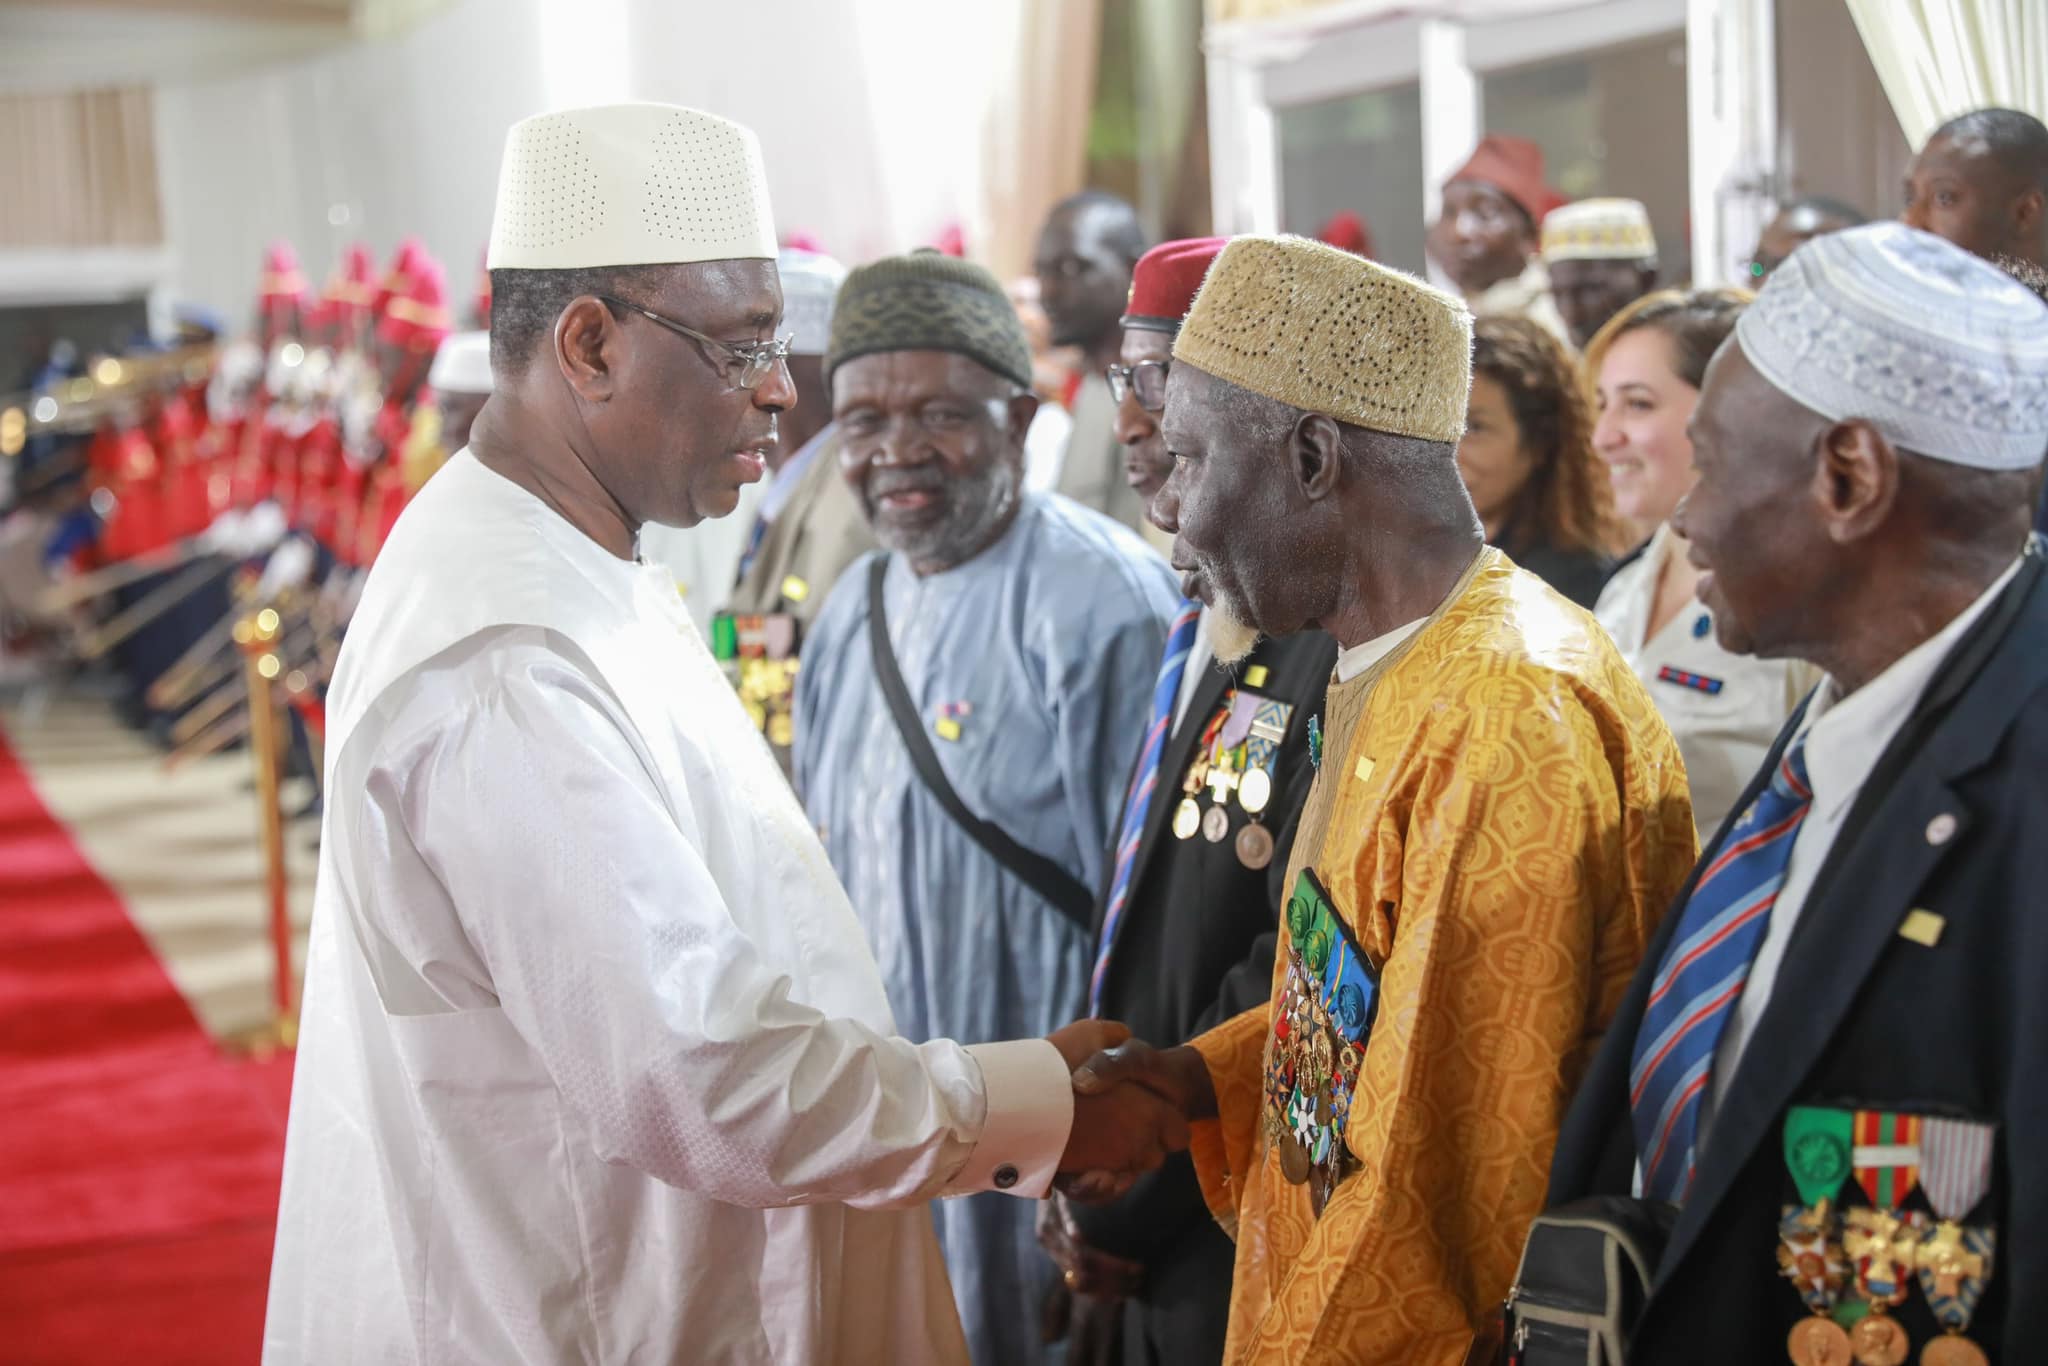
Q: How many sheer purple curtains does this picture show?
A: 0